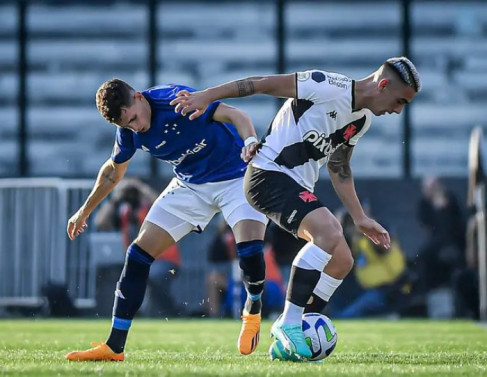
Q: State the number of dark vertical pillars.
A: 4